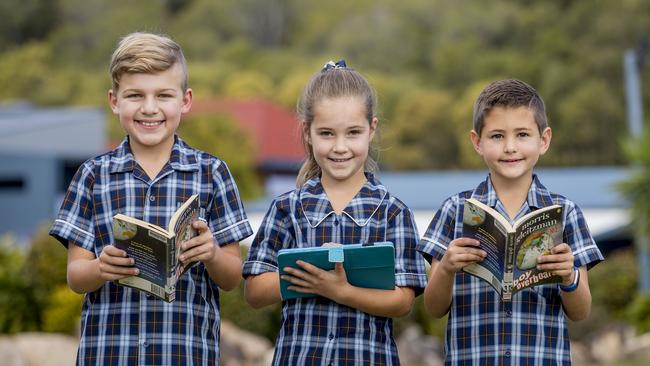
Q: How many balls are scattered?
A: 0